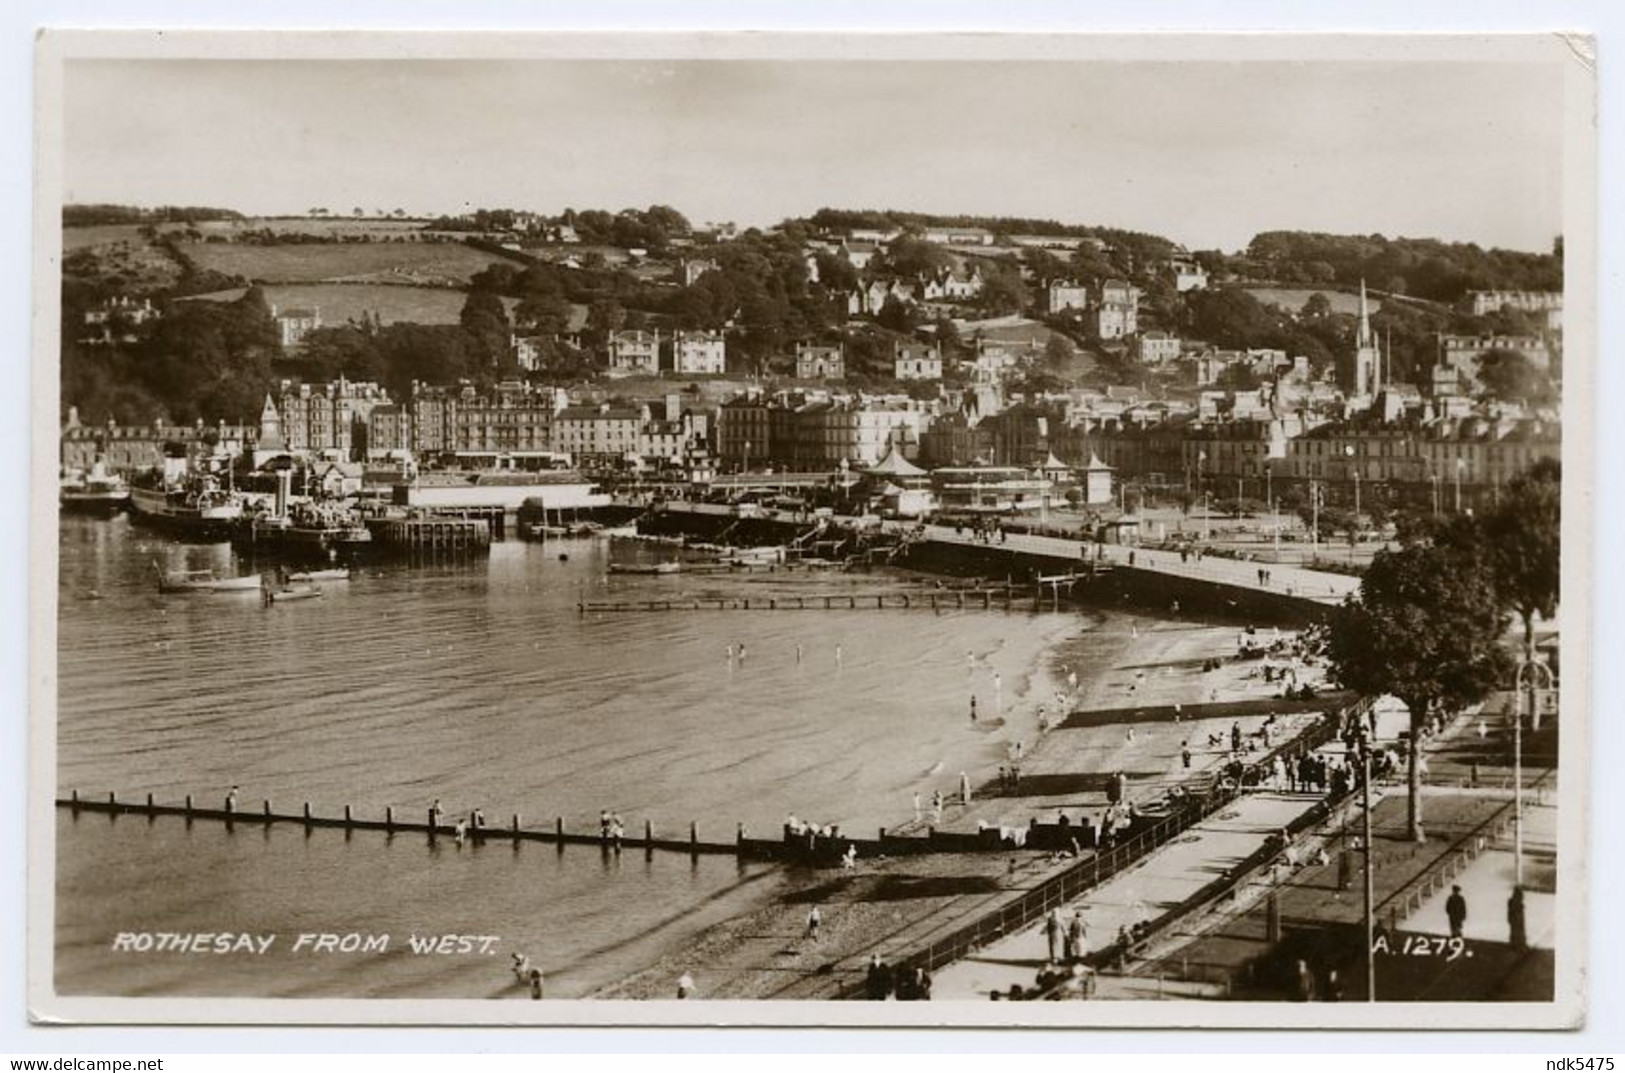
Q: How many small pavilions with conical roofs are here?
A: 3